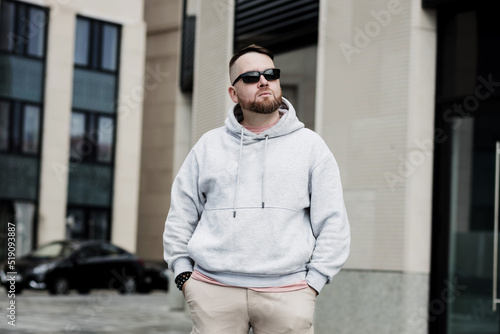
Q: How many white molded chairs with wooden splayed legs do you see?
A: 0